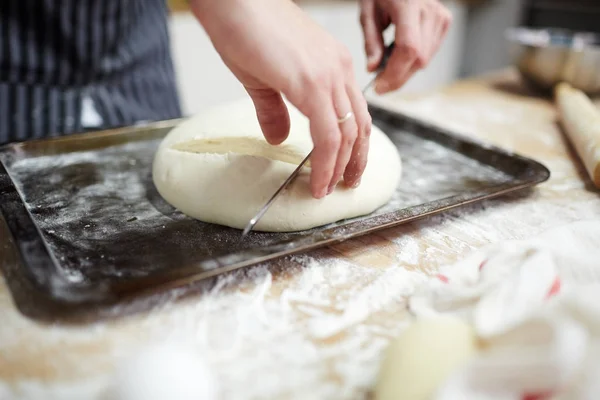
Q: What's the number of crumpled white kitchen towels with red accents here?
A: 1